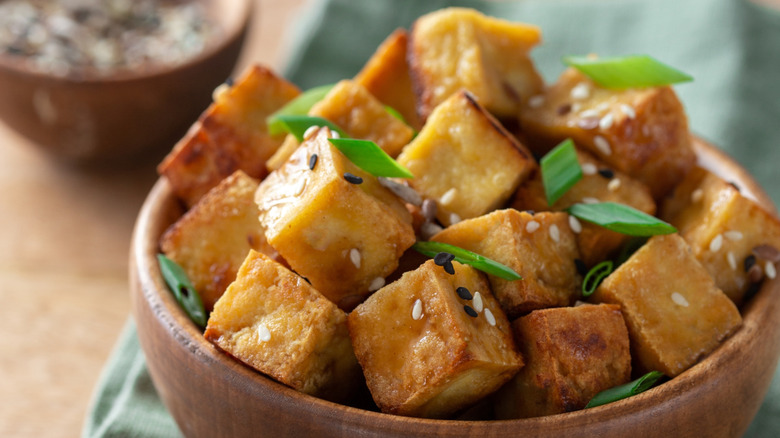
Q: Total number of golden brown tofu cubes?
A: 15